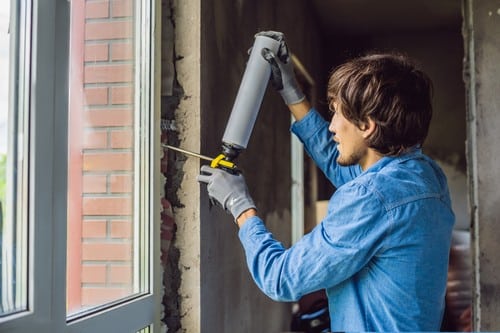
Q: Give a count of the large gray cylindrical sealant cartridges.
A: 1